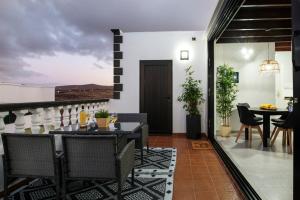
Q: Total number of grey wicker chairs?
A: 3